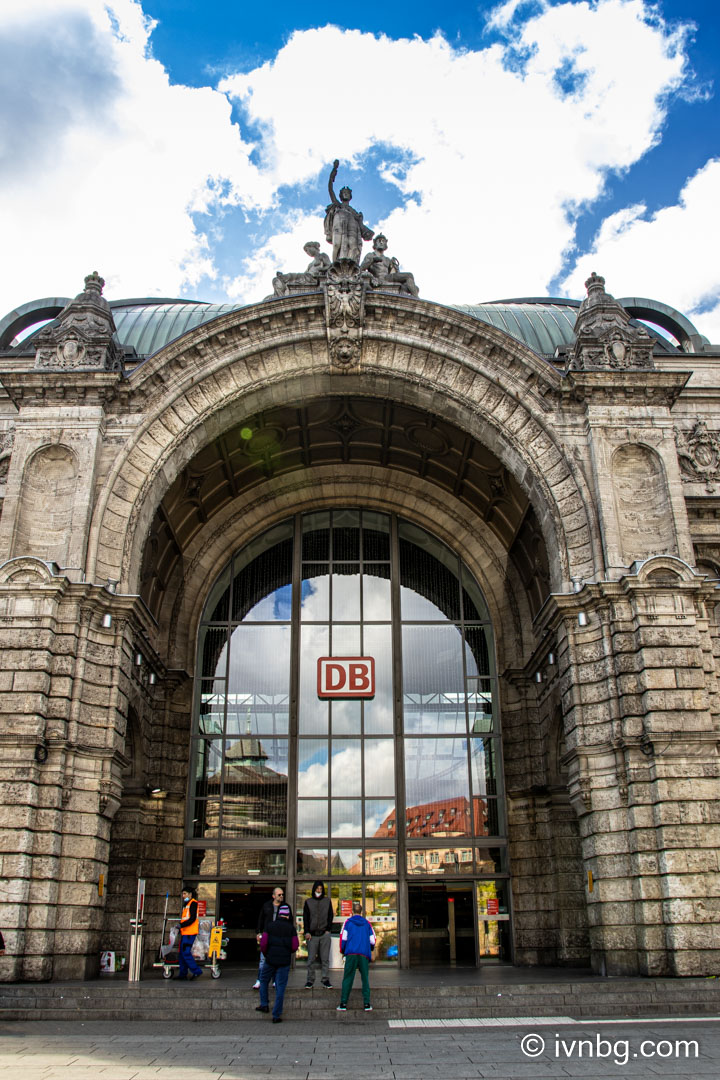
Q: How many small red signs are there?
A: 3